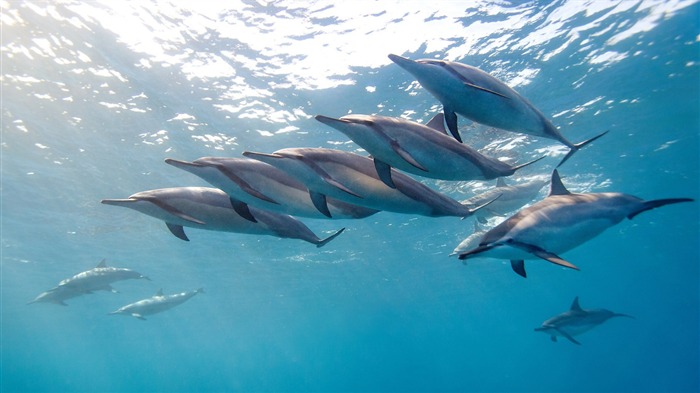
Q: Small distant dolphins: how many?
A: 4